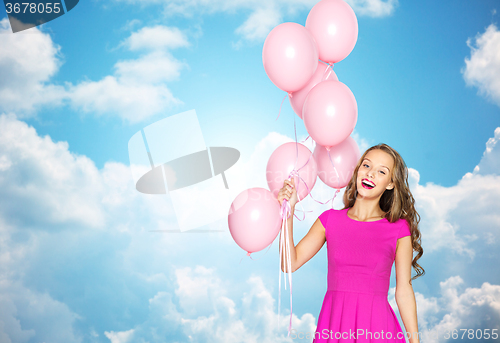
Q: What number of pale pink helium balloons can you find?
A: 7